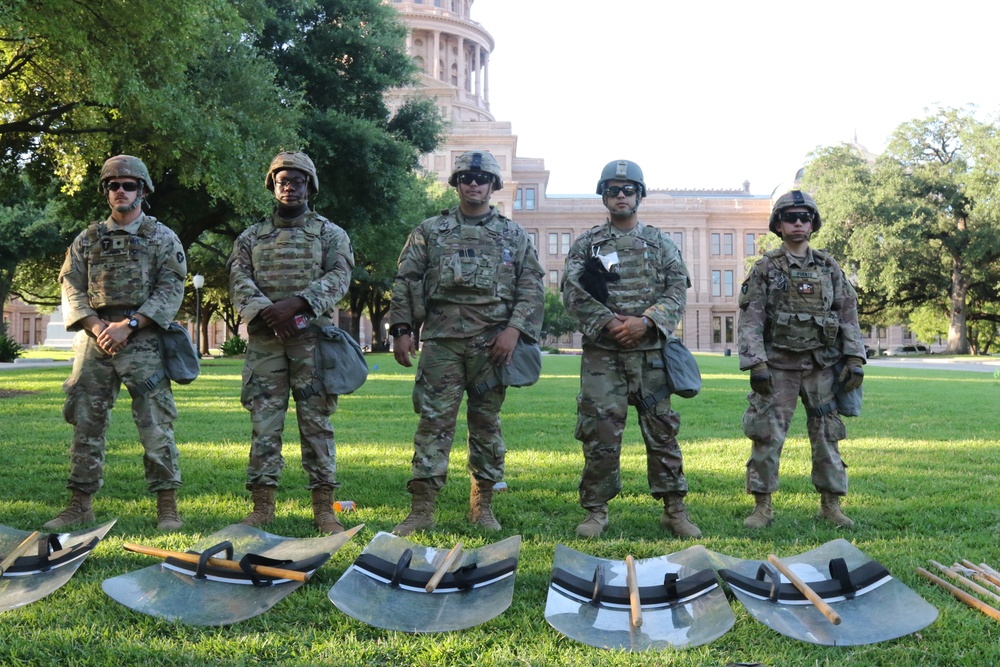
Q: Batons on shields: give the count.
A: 5